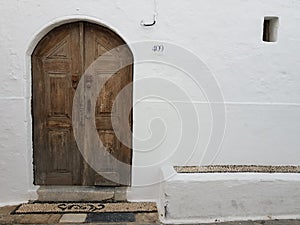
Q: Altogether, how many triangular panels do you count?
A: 2